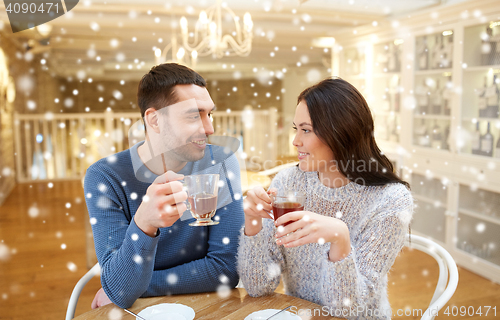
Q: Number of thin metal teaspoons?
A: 2